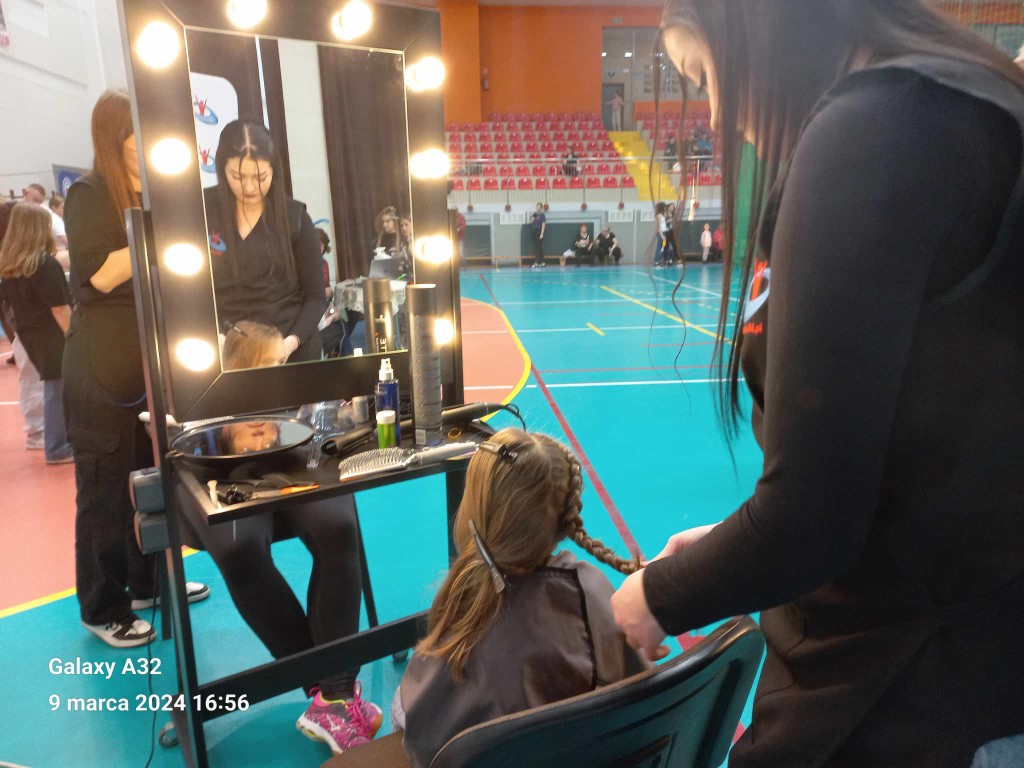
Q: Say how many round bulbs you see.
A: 10